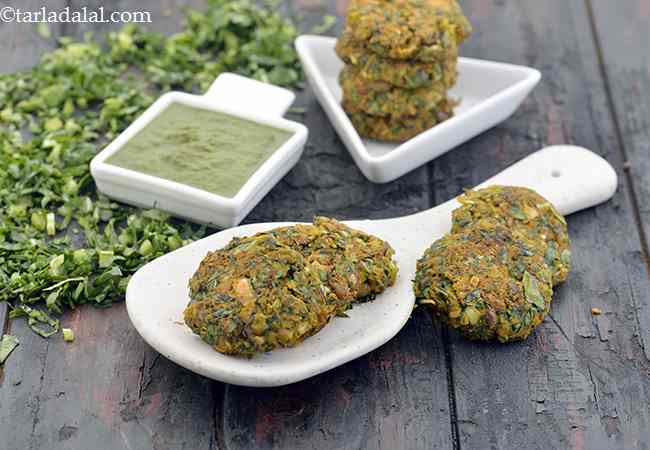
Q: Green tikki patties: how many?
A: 8